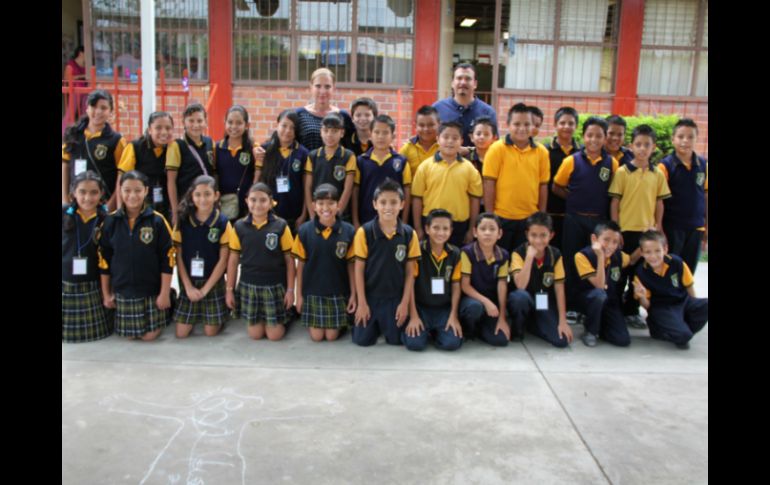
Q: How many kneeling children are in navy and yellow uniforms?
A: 11